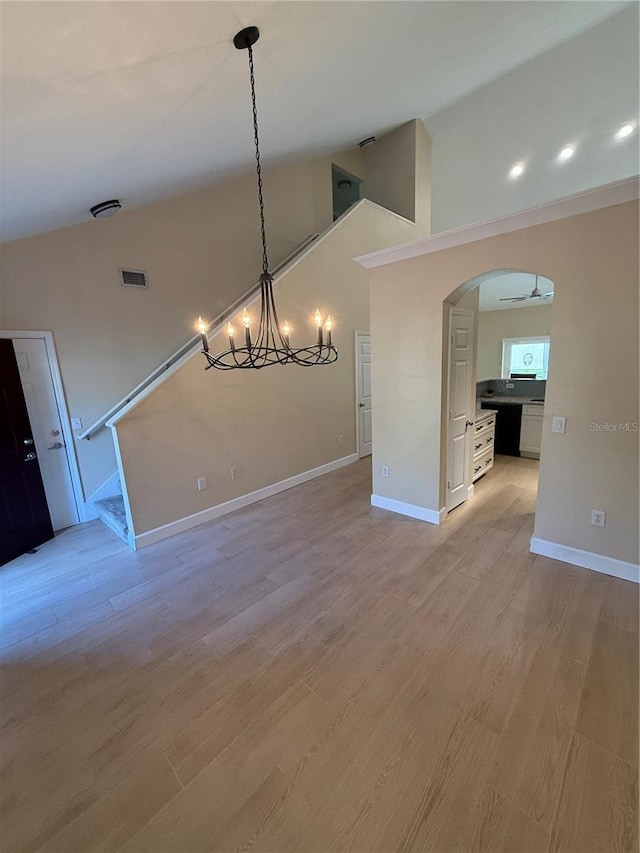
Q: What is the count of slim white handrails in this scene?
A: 1